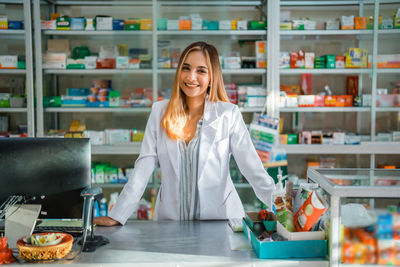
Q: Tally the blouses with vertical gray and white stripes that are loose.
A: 1